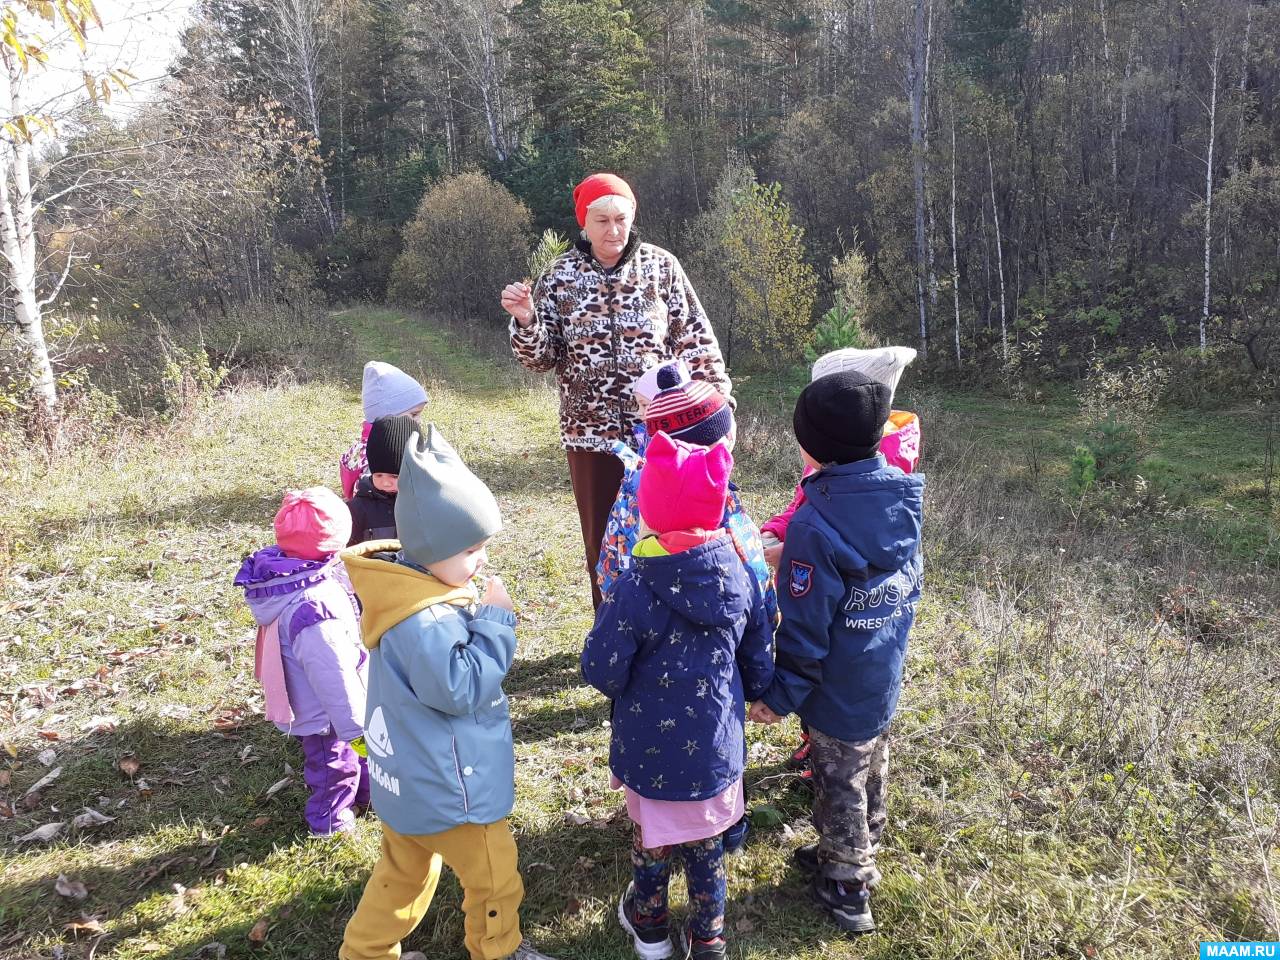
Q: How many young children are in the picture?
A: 9